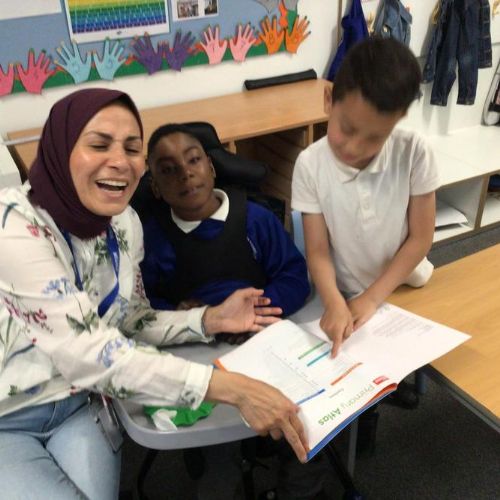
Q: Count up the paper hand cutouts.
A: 10